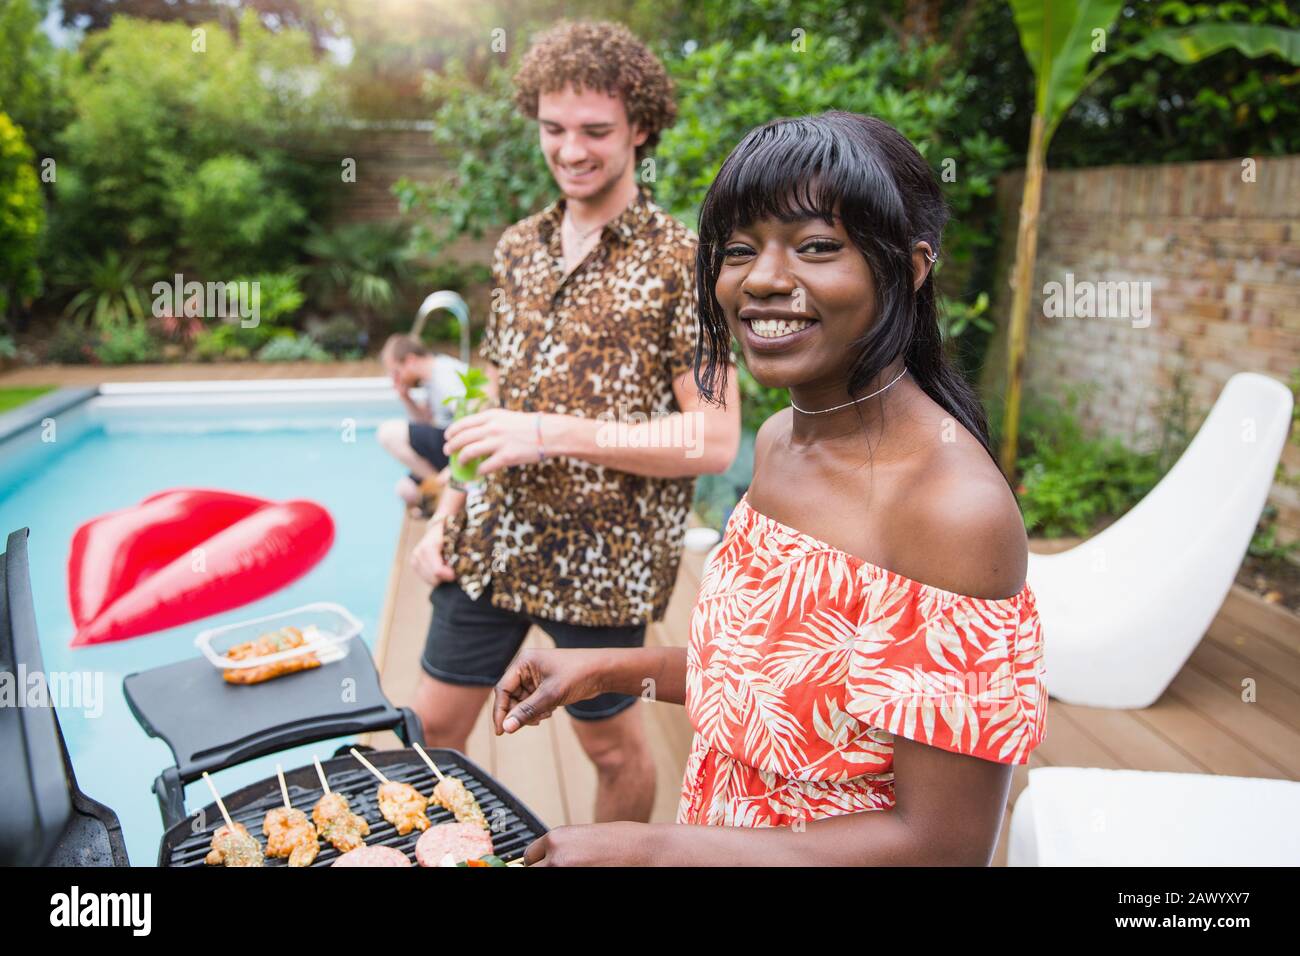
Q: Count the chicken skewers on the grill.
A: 5